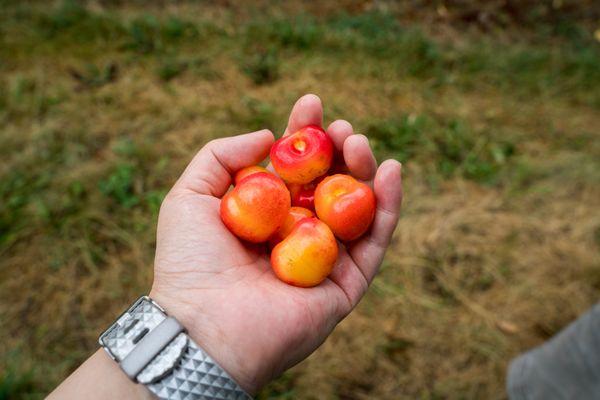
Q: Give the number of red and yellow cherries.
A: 7